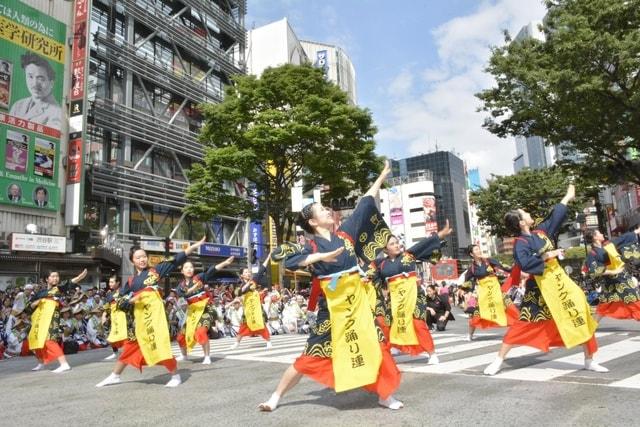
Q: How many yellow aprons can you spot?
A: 11